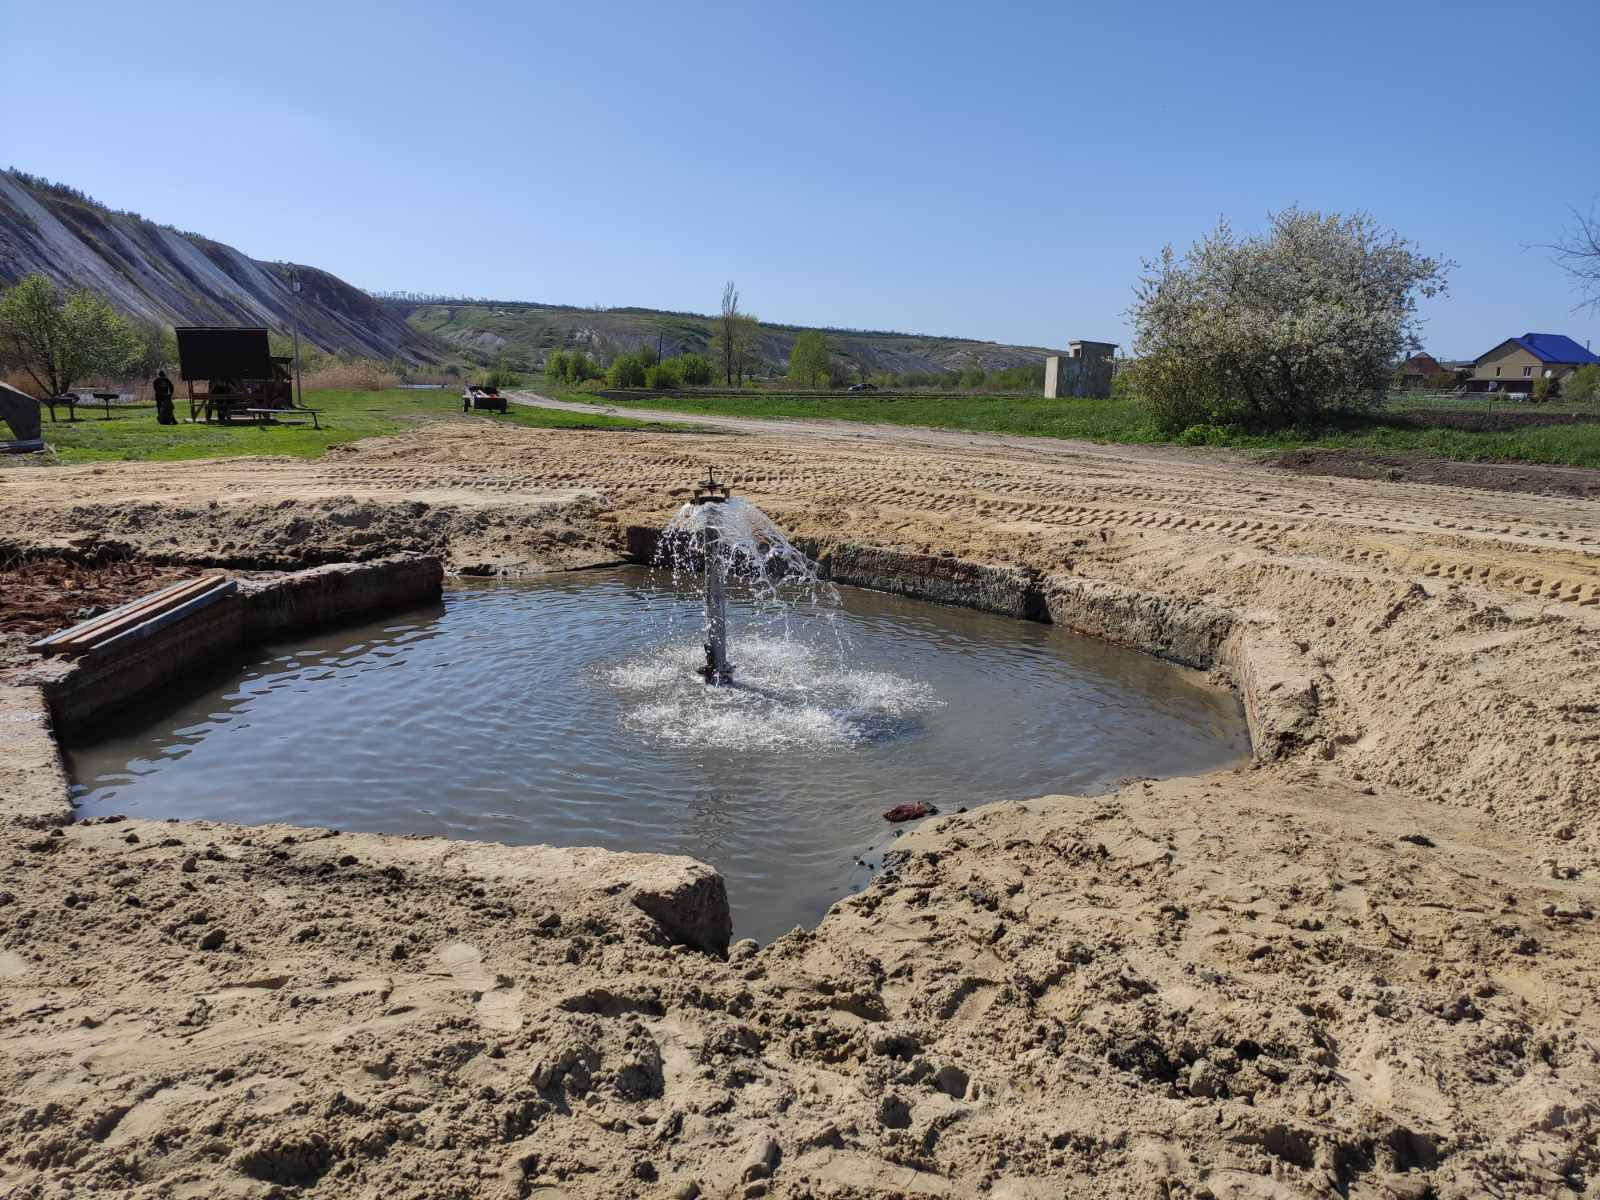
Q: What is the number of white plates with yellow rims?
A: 0